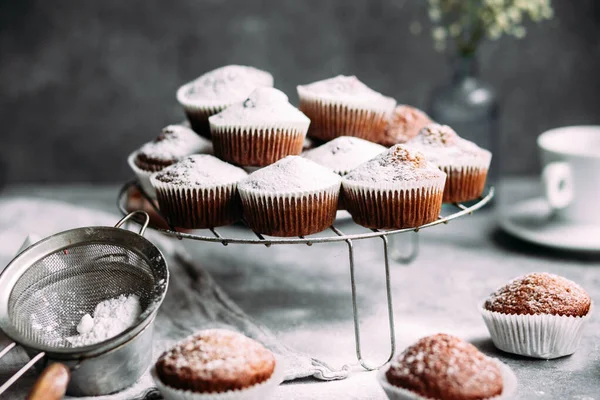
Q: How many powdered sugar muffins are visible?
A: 13